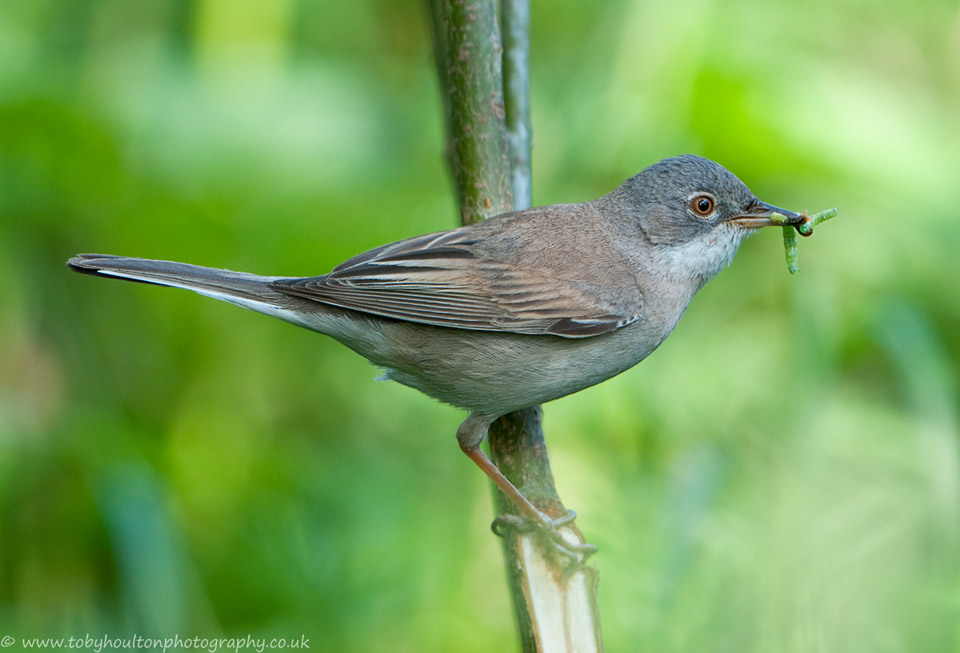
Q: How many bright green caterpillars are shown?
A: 2